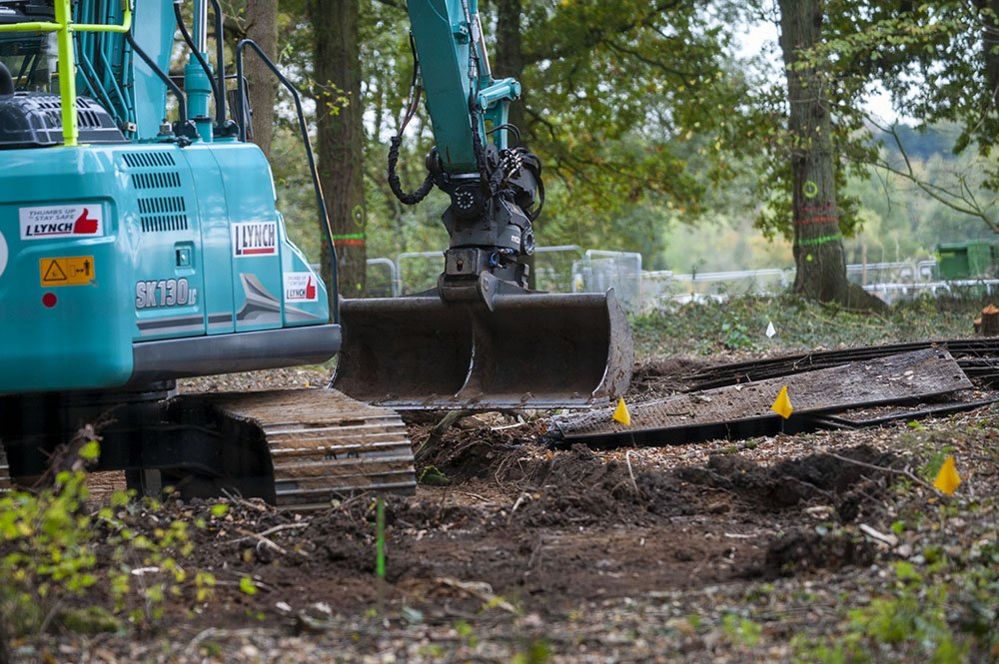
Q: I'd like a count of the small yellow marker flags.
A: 3